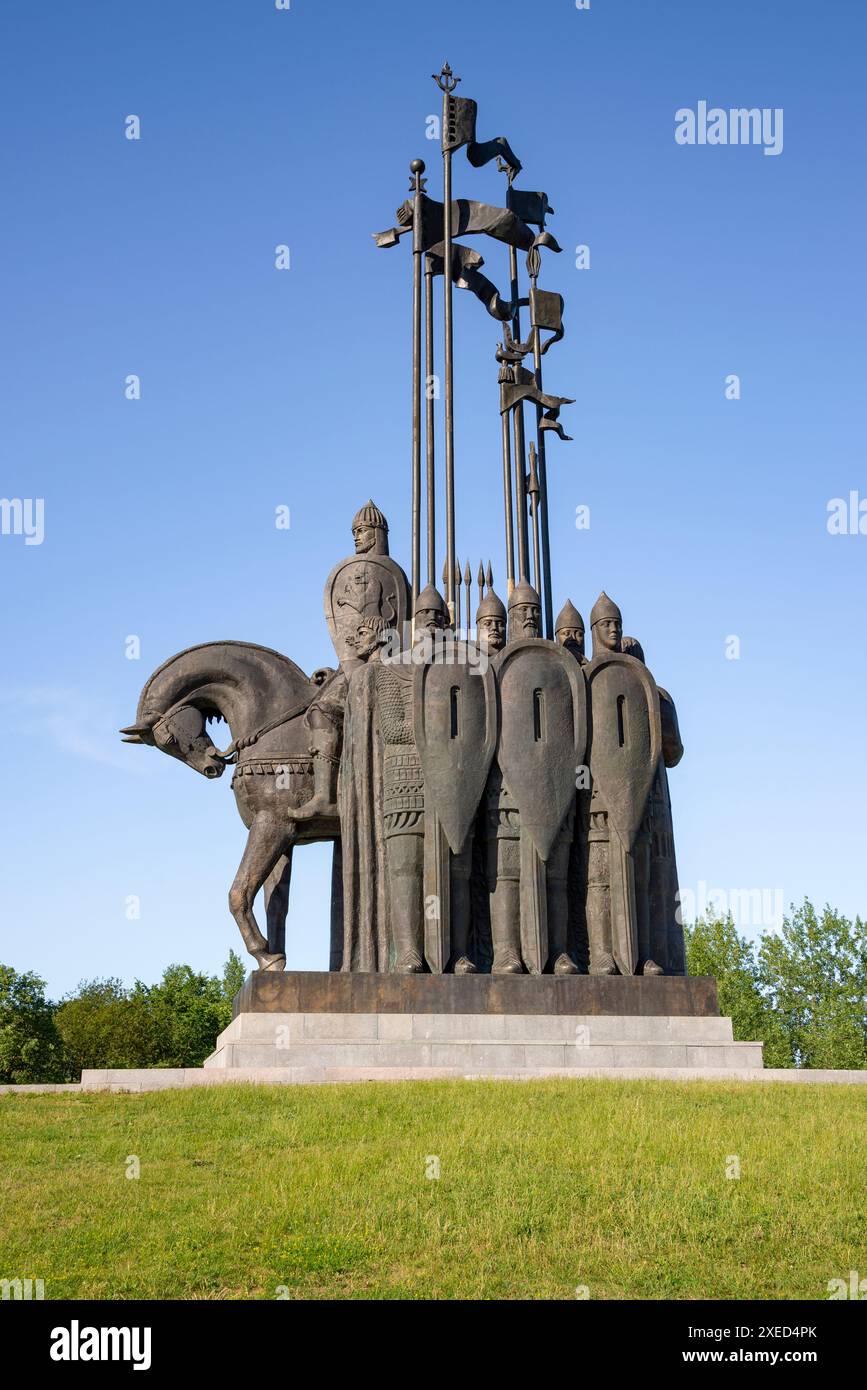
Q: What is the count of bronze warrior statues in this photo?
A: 7